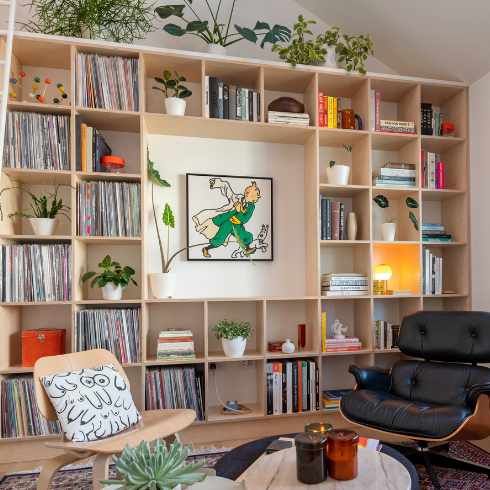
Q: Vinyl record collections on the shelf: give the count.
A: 7